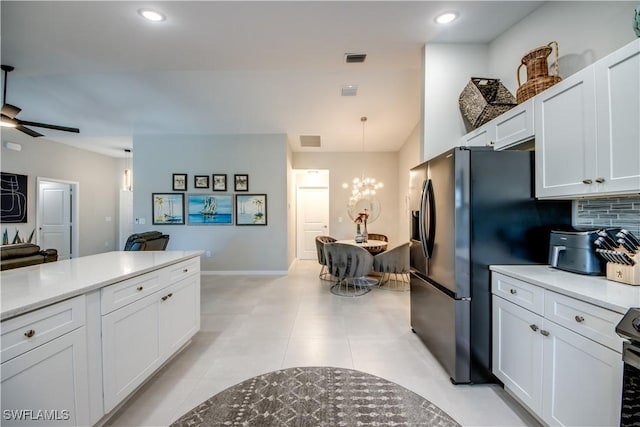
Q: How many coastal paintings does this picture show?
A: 3